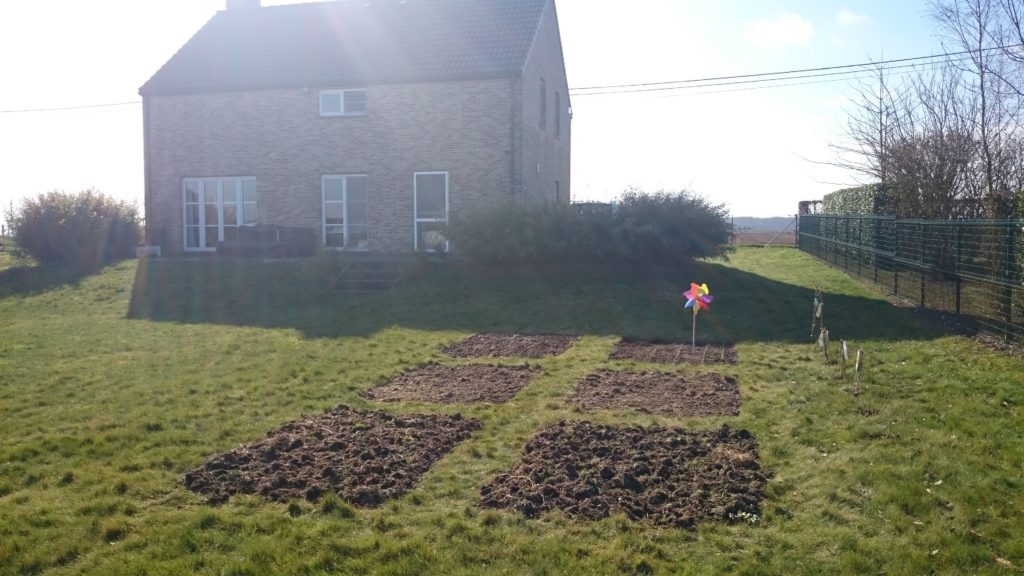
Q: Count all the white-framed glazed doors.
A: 3